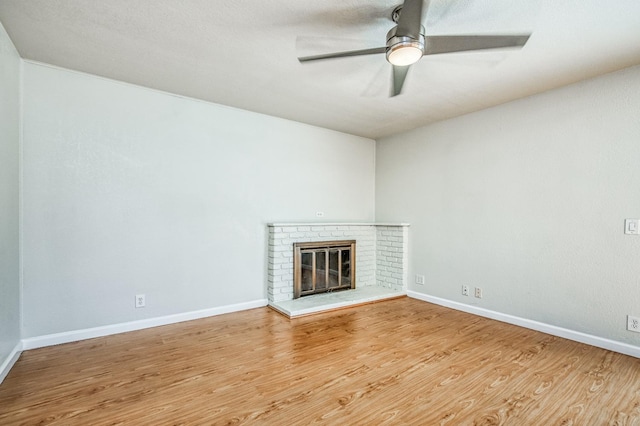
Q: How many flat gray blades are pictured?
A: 4